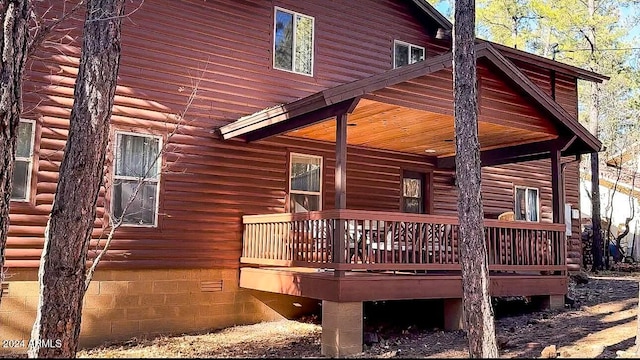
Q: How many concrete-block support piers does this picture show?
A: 3